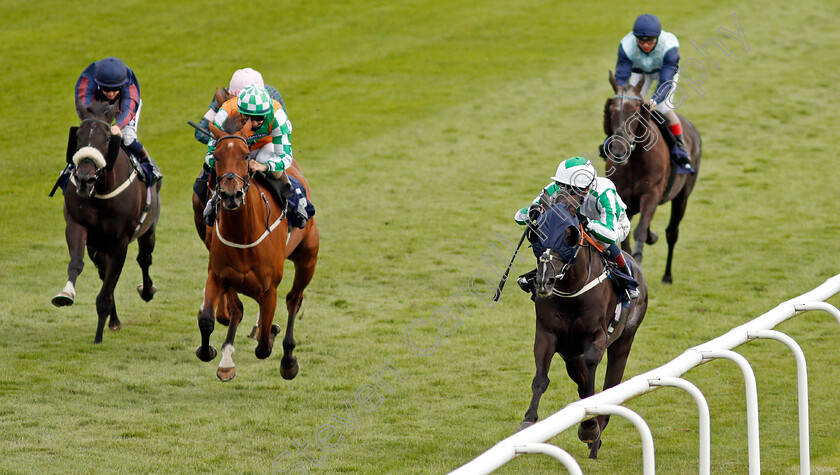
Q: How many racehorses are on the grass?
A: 5